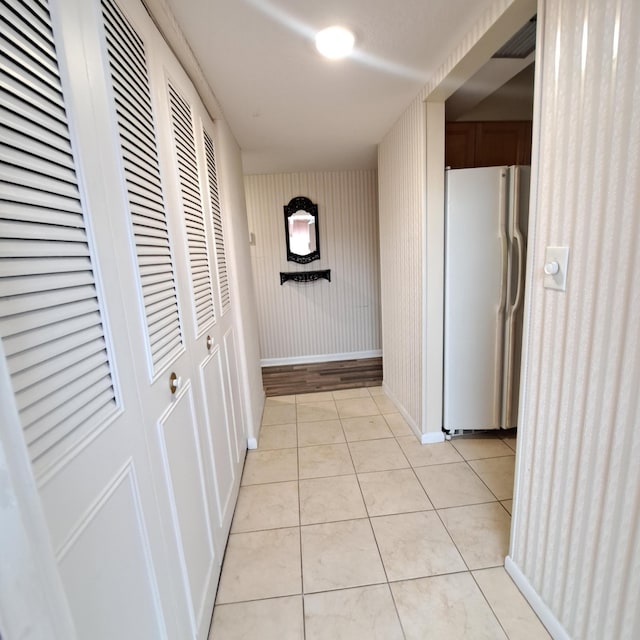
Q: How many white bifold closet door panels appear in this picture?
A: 4